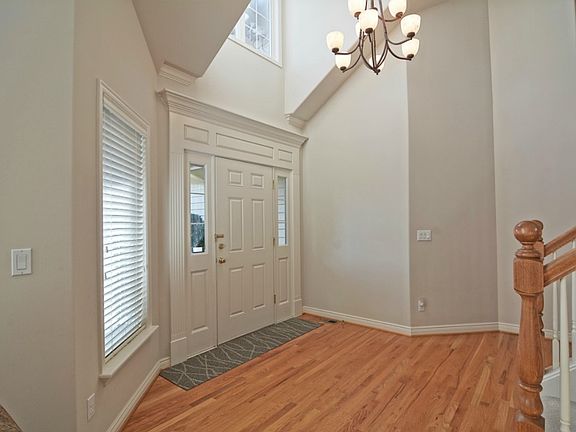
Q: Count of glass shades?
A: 9